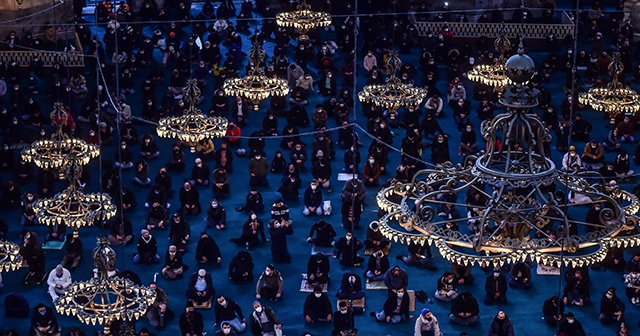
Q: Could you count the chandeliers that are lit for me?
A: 11